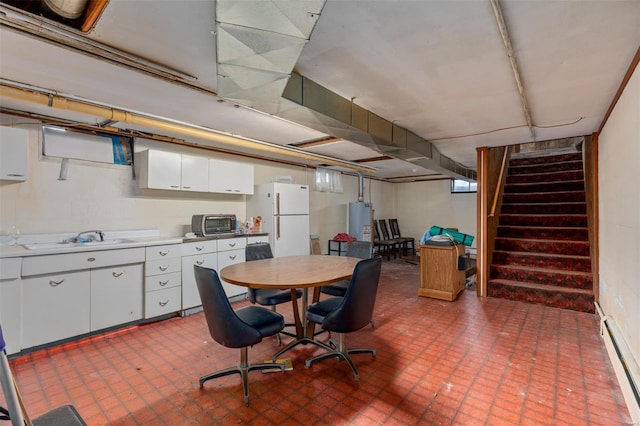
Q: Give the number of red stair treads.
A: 12